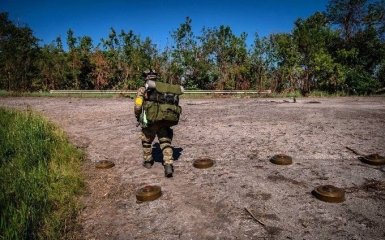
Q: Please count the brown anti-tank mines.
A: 6